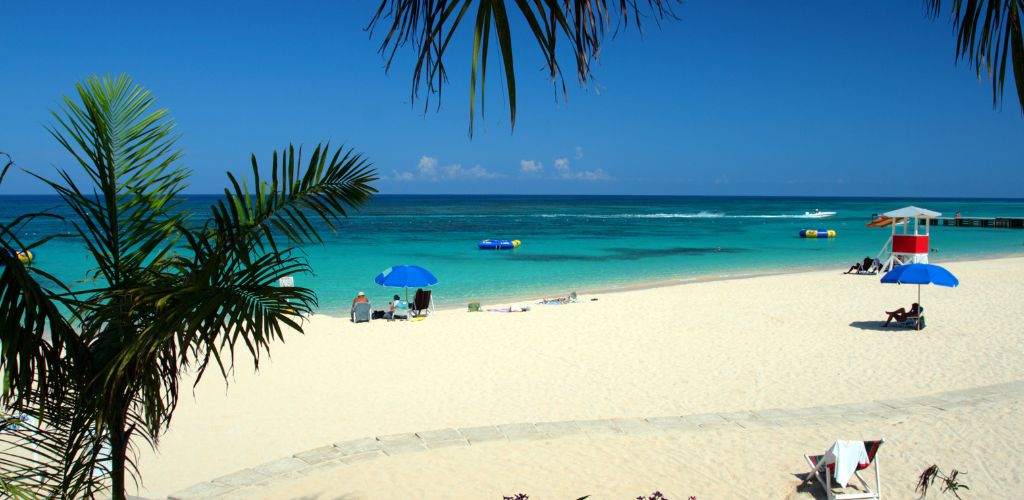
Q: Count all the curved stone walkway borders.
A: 1